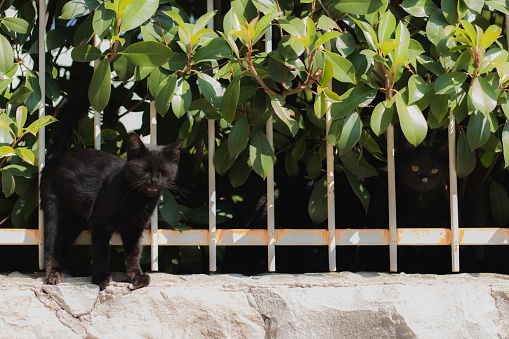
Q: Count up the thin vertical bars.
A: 8